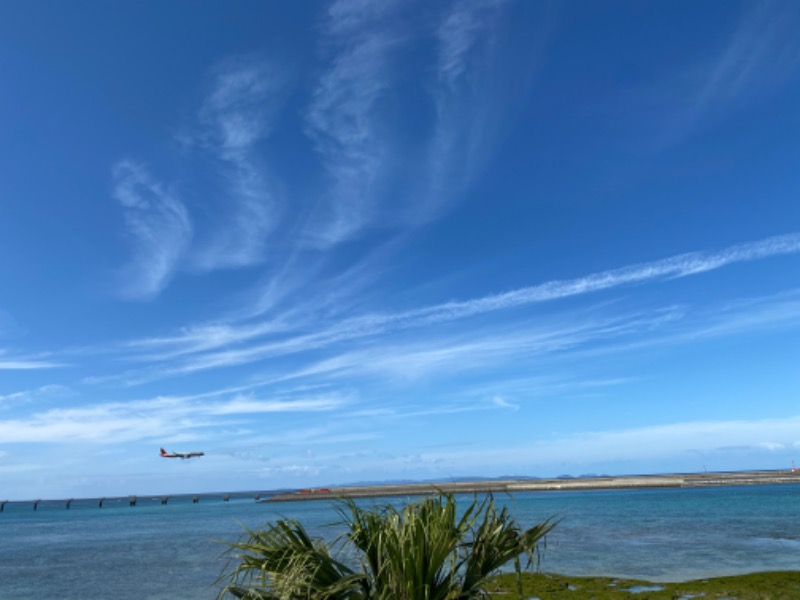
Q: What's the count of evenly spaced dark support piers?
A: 9